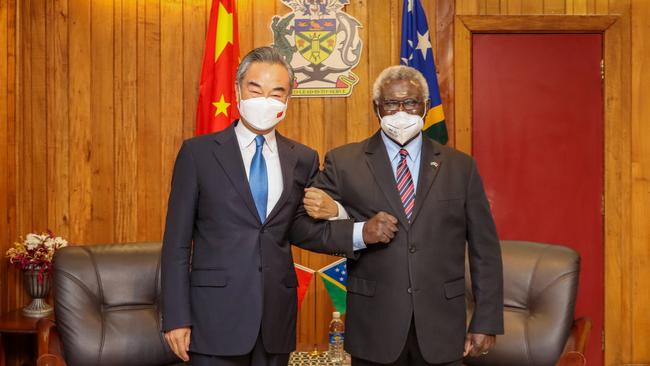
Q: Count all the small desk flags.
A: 2